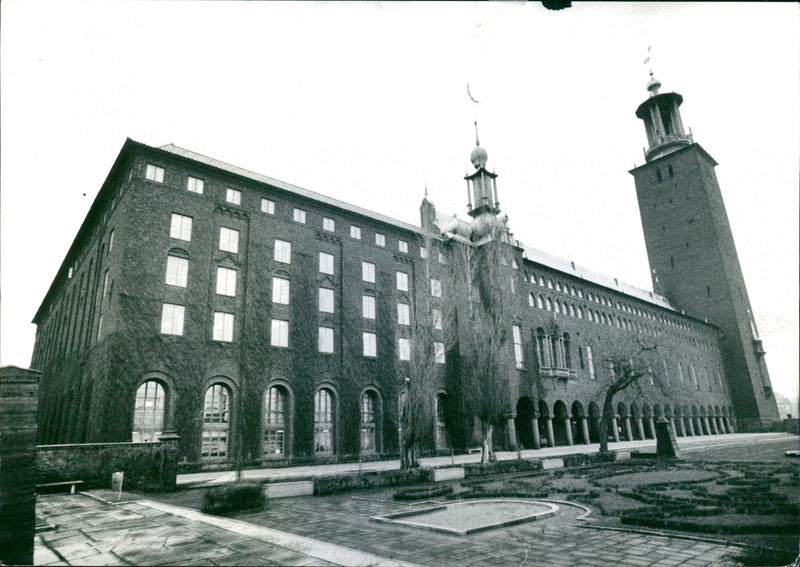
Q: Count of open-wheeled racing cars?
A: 0